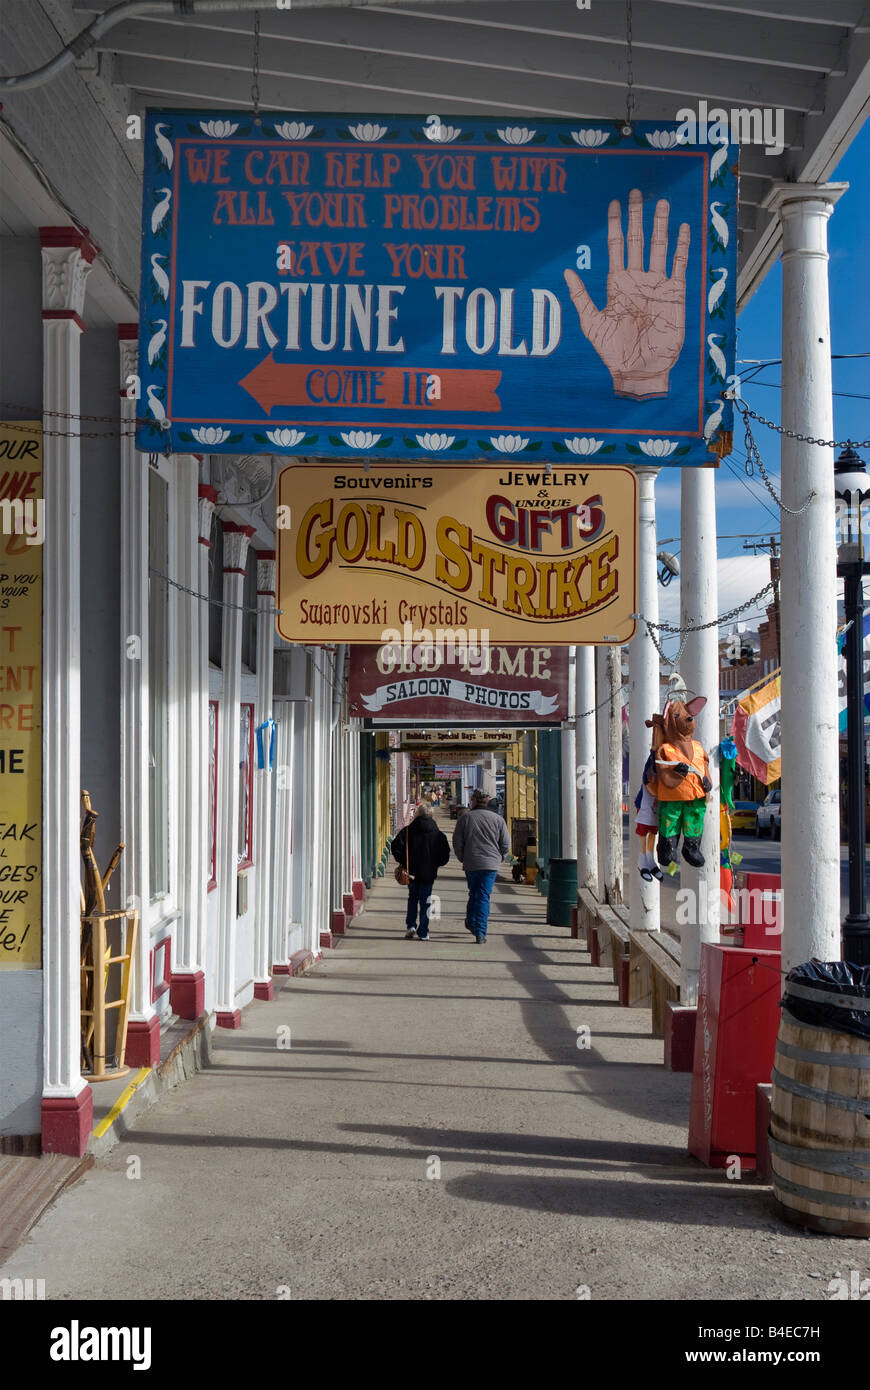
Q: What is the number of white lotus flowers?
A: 14